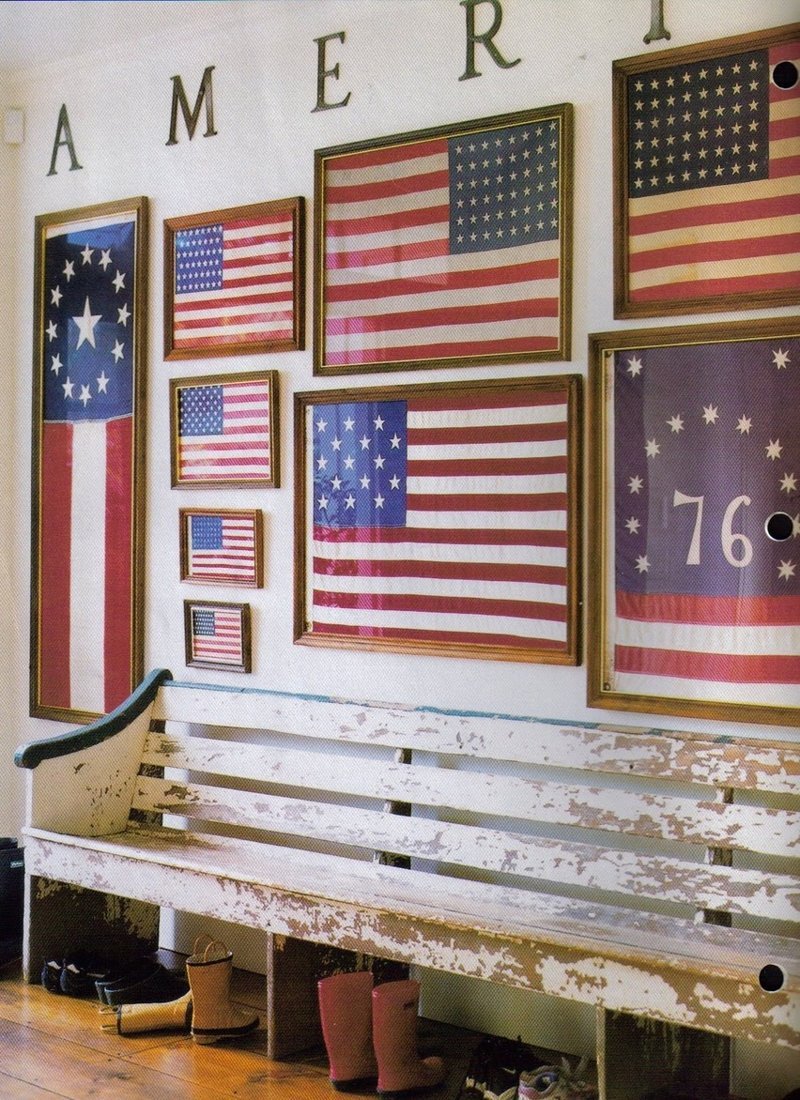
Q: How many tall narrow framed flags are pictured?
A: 1